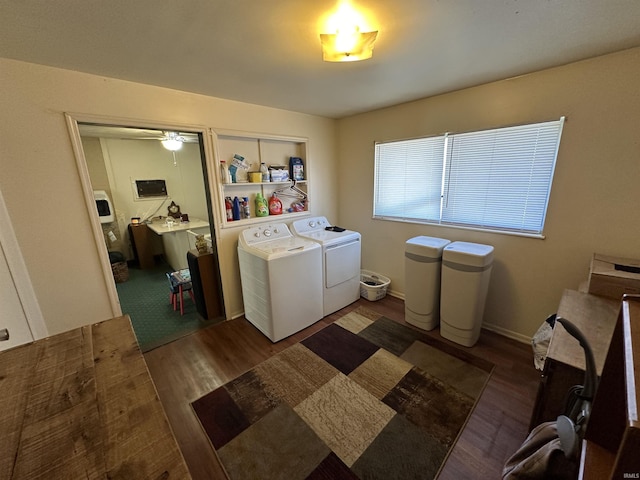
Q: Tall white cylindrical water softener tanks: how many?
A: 2